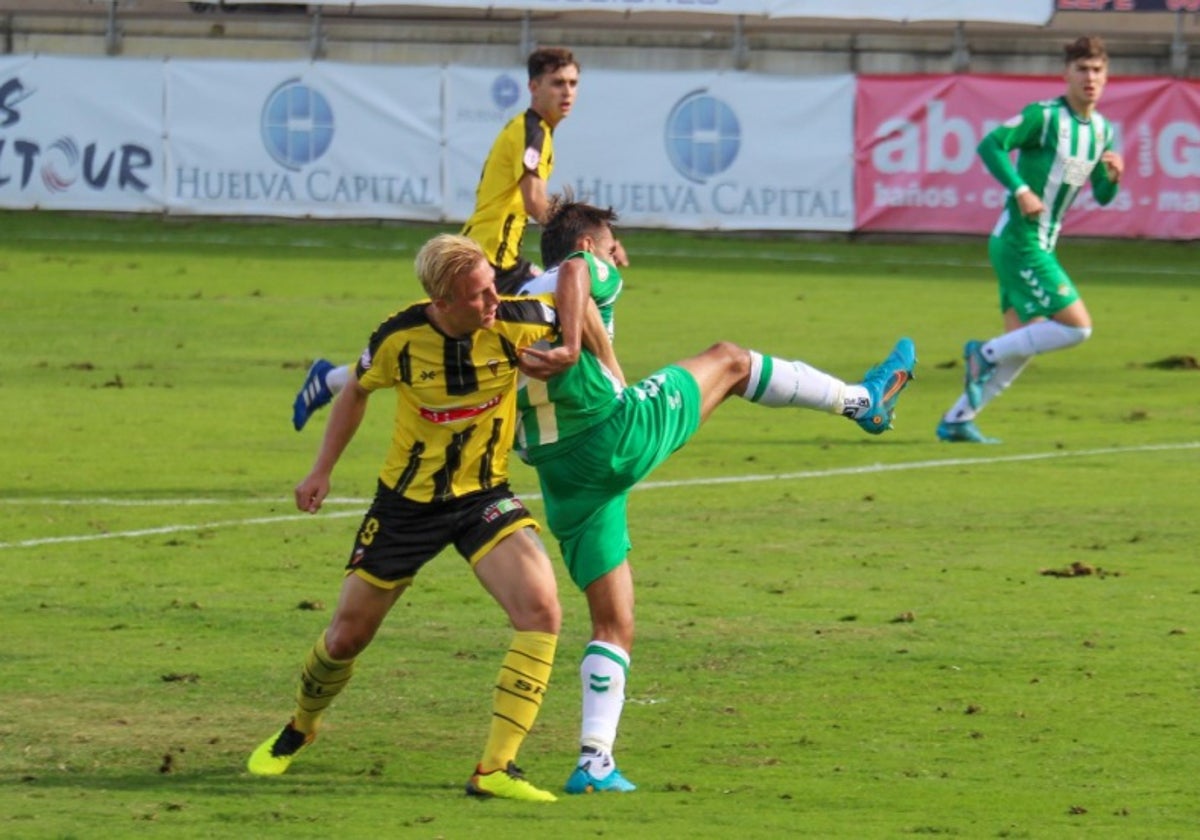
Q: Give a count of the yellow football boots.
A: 2